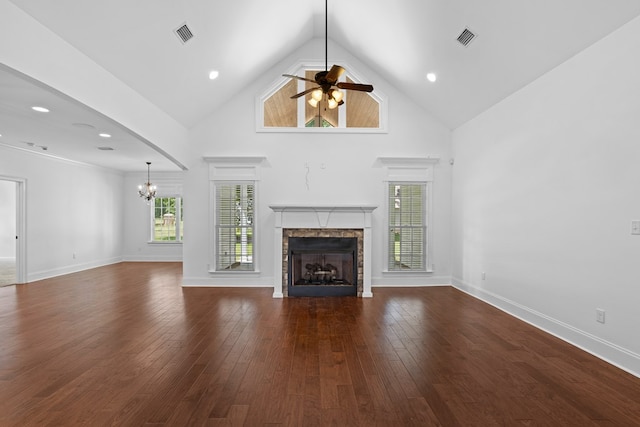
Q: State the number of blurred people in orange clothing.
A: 0